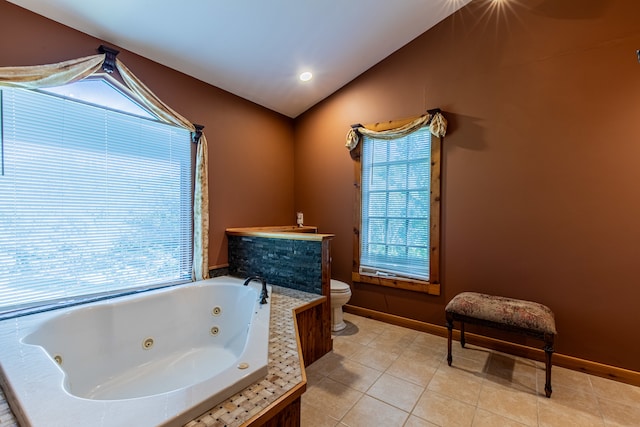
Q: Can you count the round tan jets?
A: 4